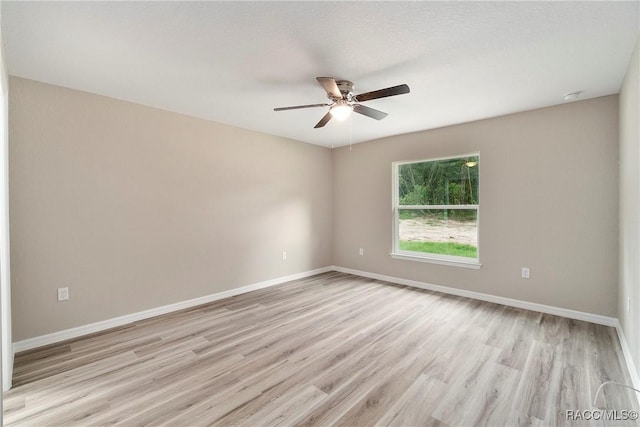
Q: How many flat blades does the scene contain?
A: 5